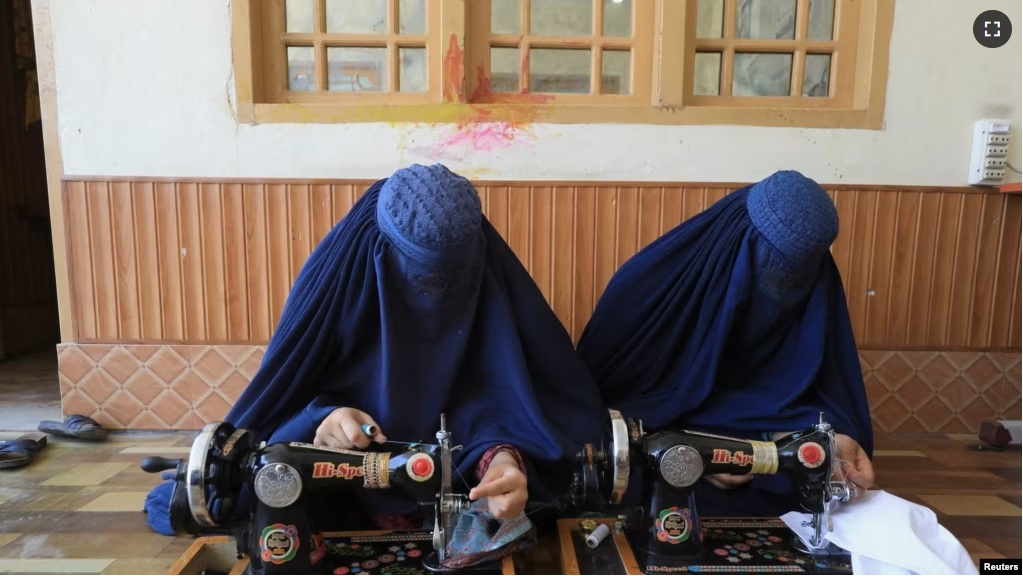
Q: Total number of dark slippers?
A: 2